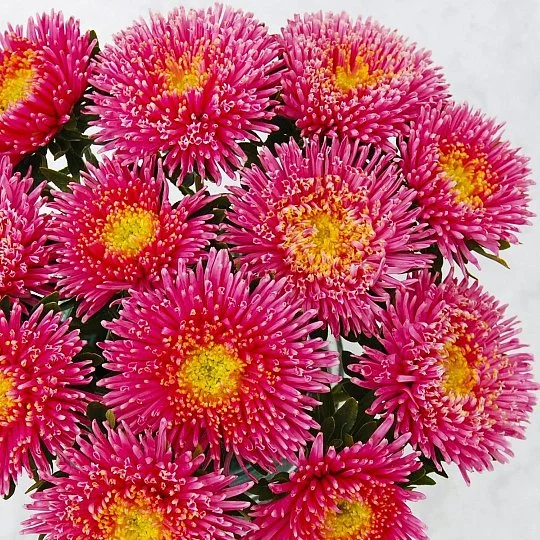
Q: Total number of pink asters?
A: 12